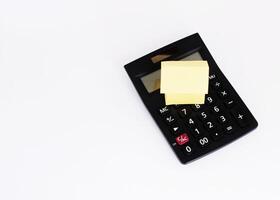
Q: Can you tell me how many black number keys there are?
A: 11